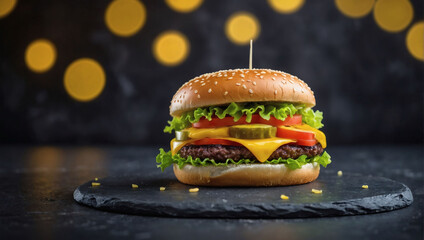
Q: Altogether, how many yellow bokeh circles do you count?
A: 11